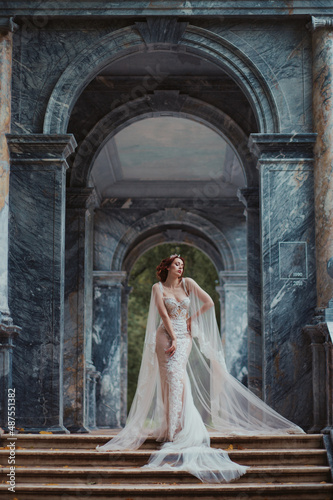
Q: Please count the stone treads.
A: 4